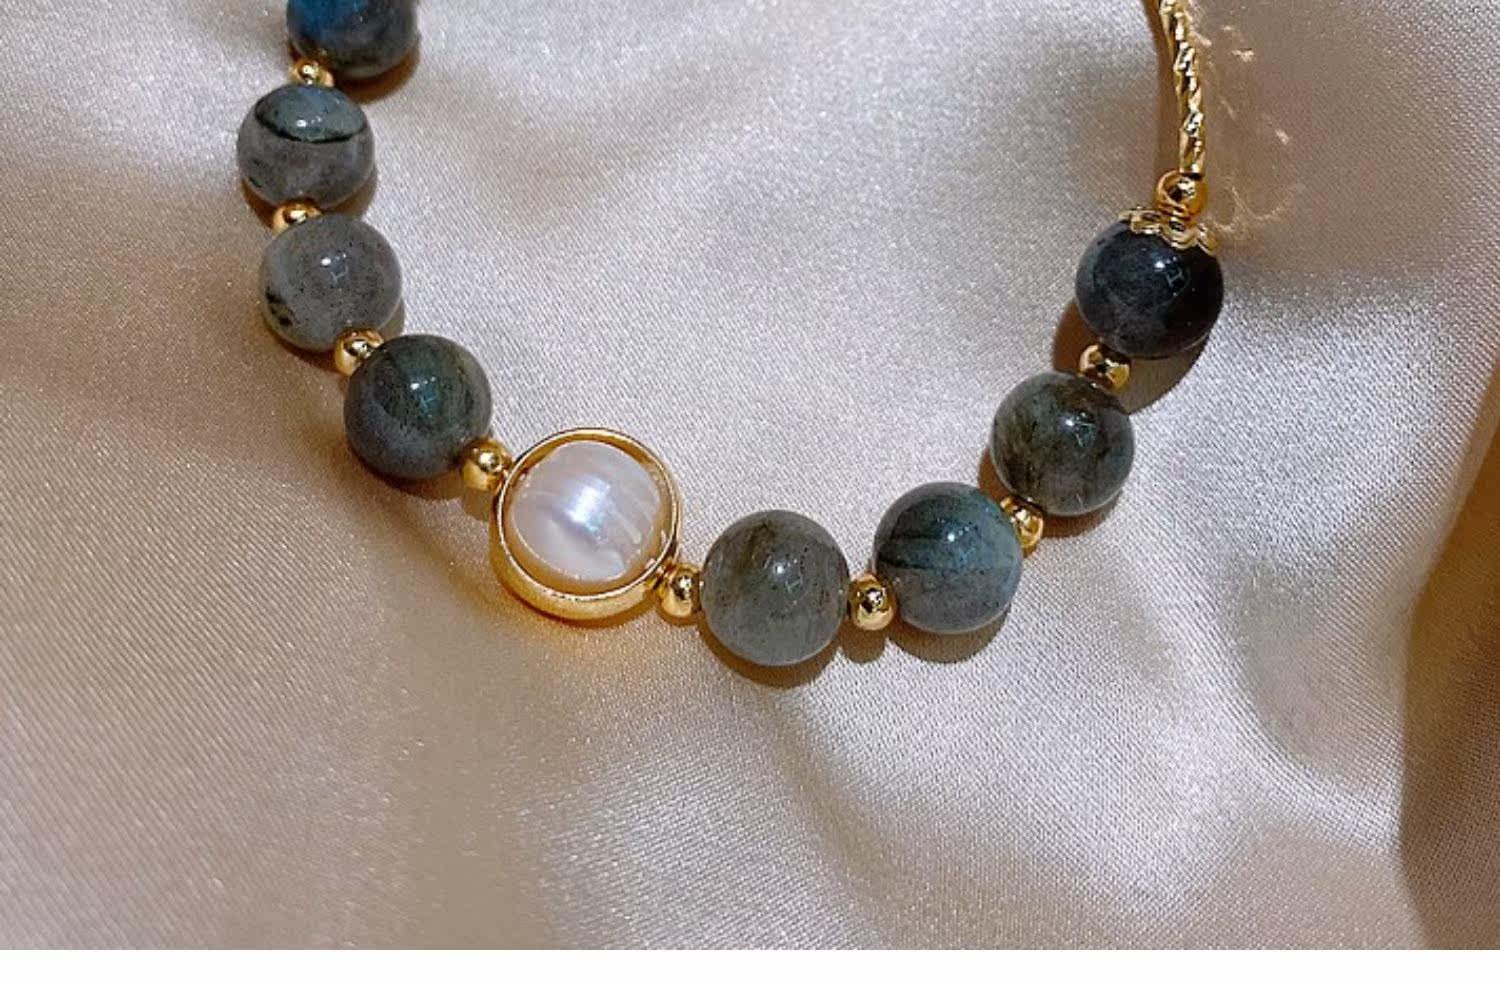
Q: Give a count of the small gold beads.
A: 9